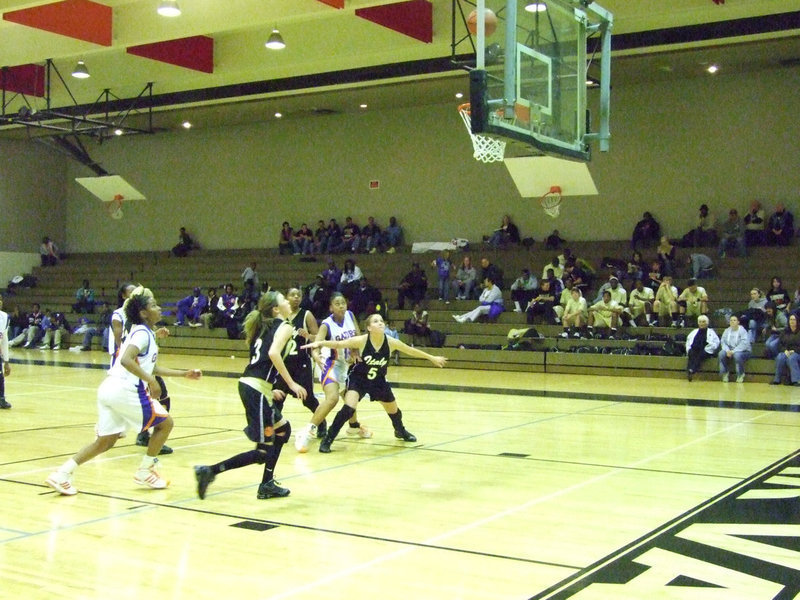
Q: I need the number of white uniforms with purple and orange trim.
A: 3